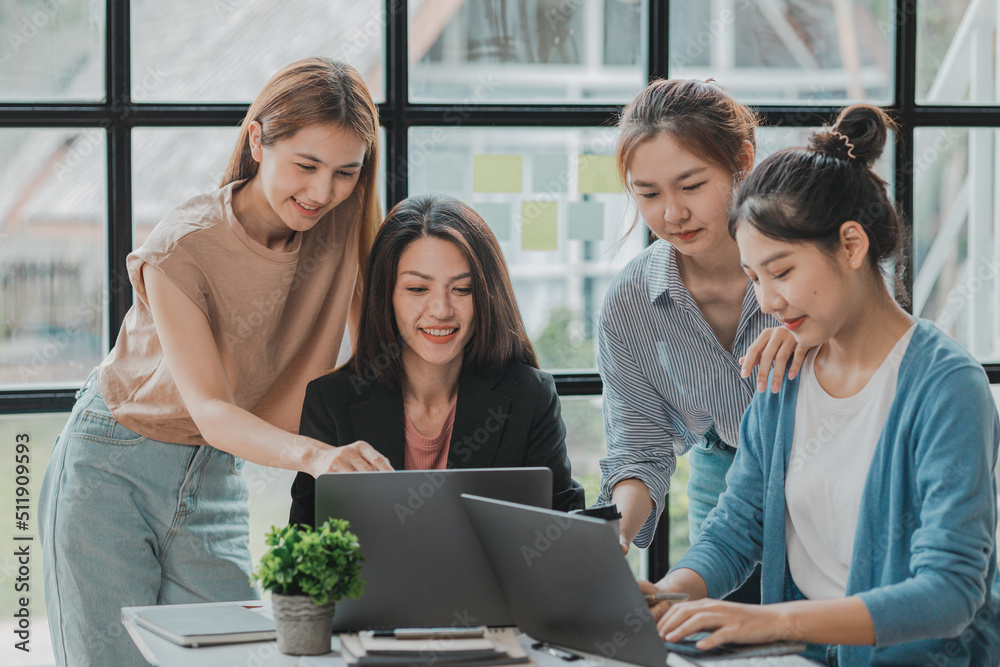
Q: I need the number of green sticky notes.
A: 3